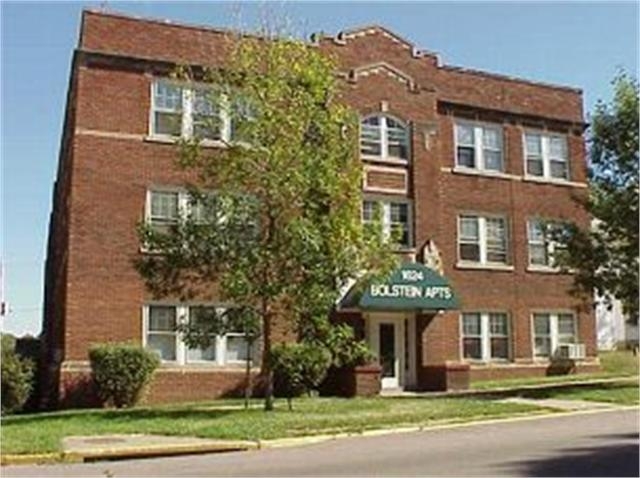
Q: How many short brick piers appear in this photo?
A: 2